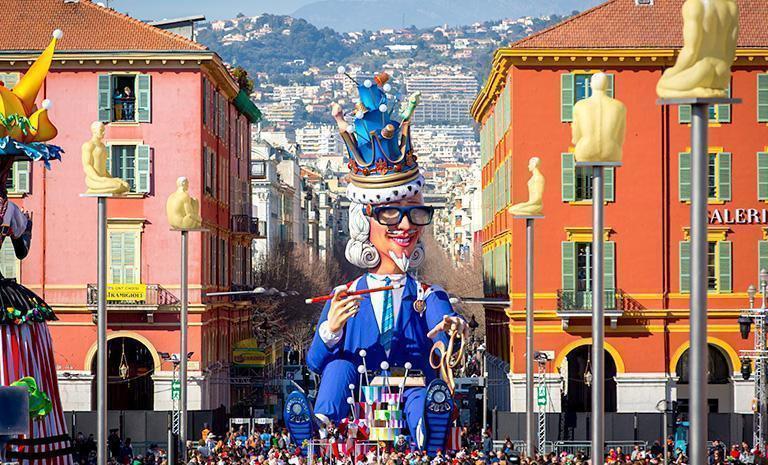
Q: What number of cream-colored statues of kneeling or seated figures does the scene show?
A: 5